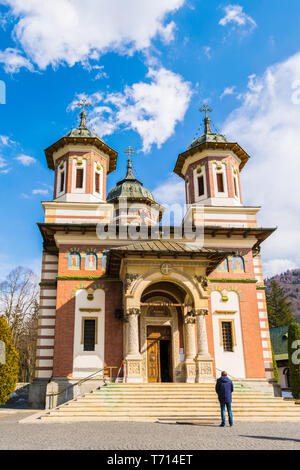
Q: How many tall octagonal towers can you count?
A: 2